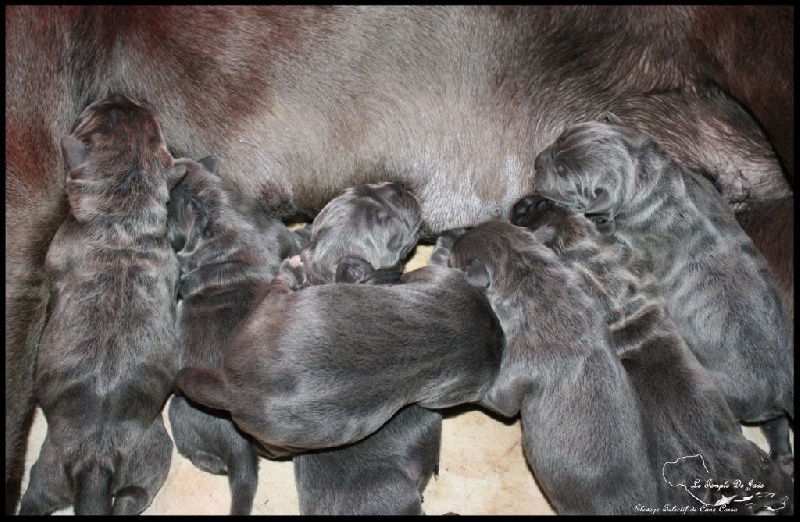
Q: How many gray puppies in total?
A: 7